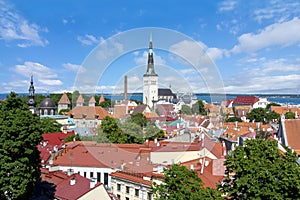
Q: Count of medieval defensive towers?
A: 4